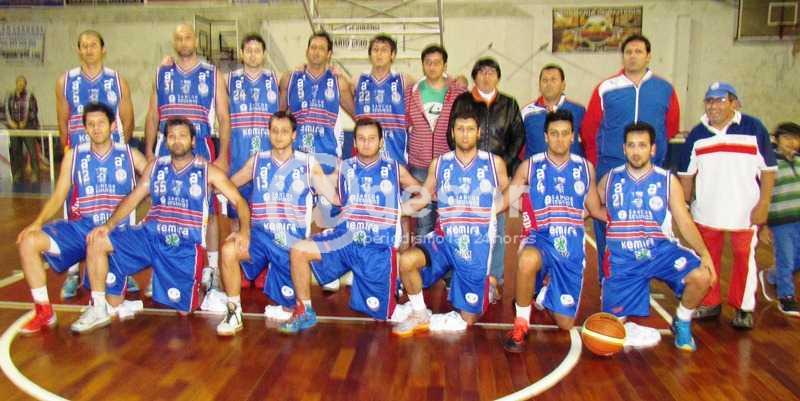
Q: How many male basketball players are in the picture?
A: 12